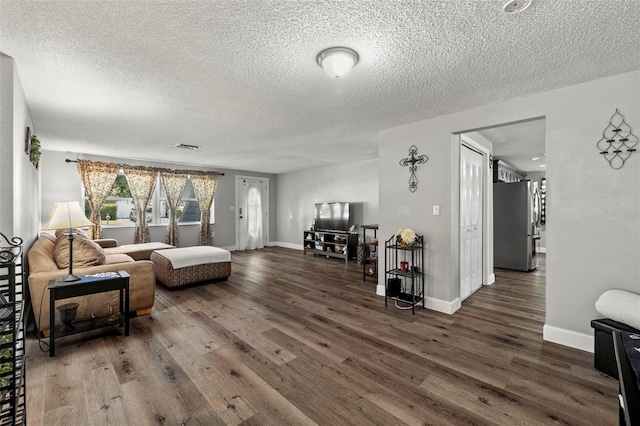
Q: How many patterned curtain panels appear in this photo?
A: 4